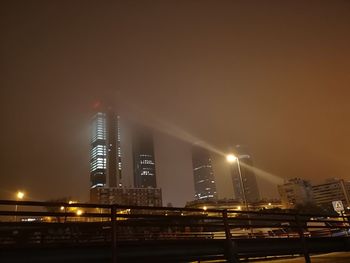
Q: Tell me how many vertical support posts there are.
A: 3